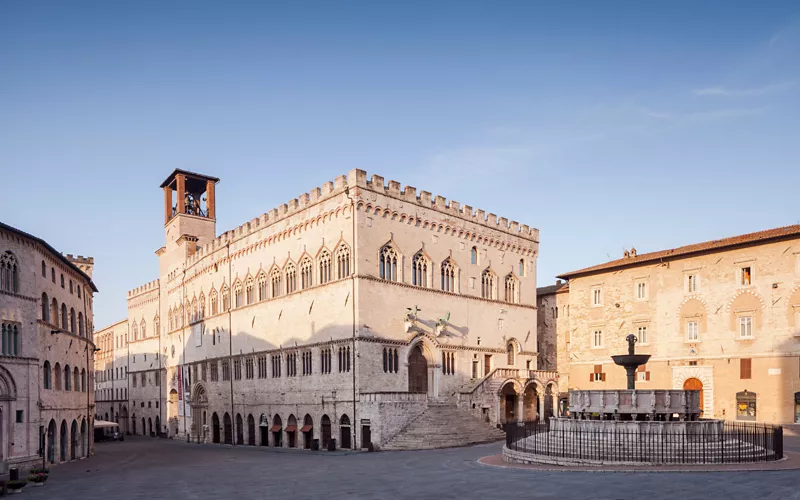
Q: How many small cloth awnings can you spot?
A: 3